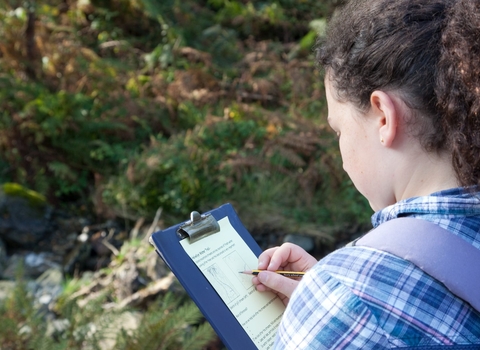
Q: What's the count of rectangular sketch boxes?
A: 2